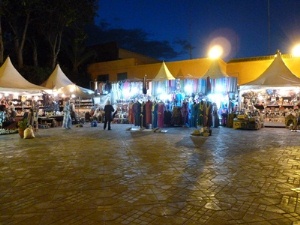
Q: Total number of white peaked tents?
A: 5